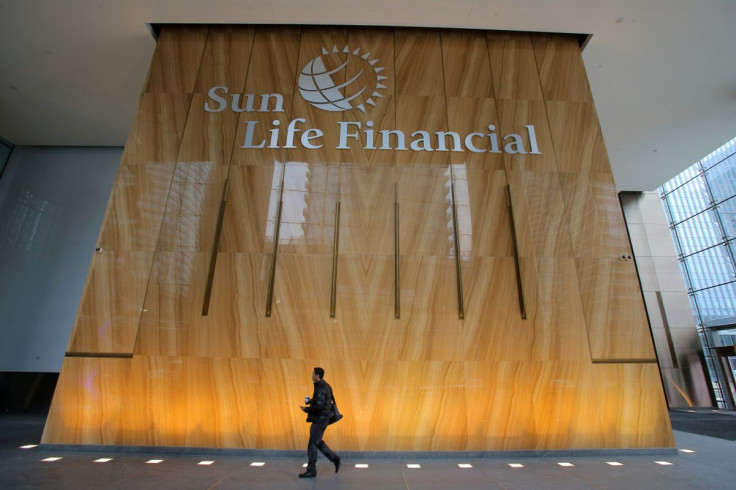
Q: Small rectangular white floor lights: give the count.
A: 15